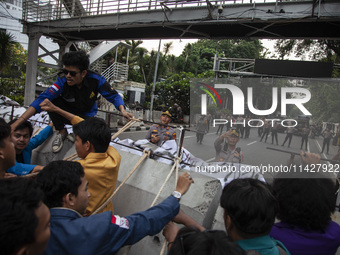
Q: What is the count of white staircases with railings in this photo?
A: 1